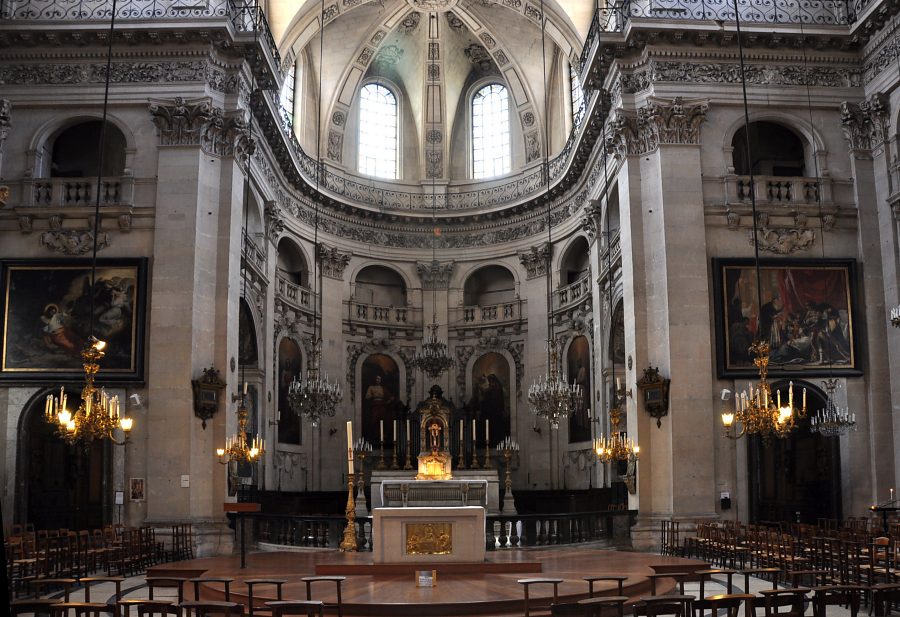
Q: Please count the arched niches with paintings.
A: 4